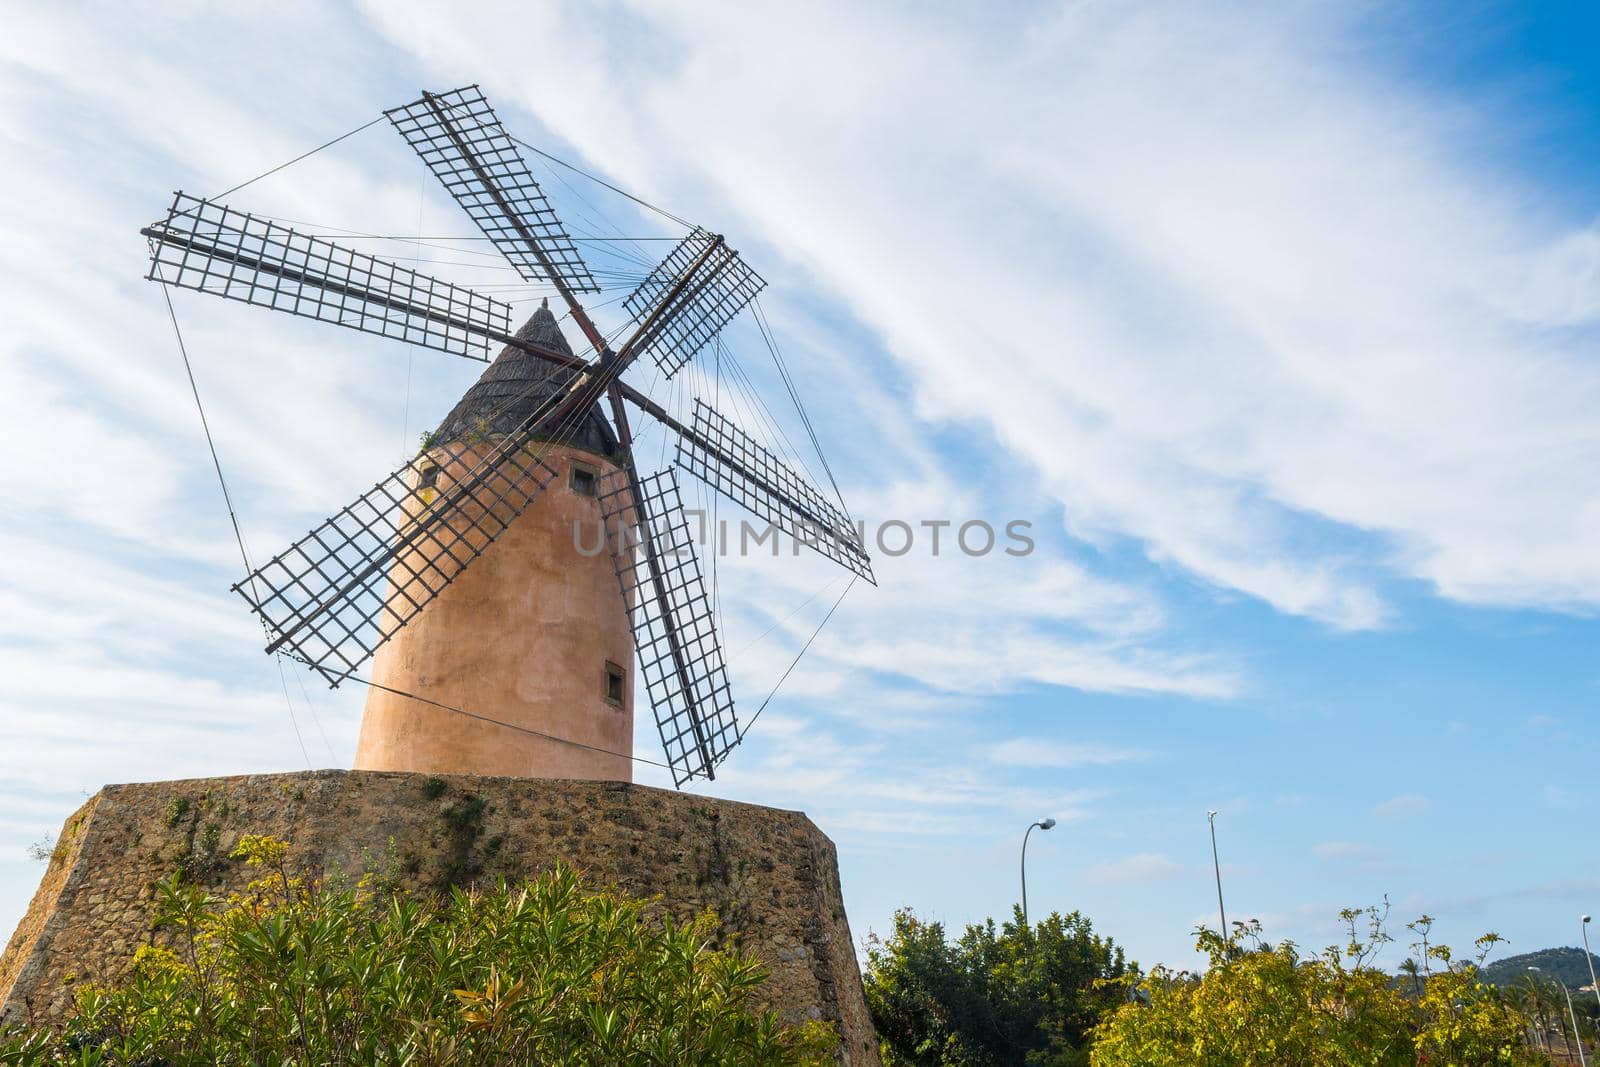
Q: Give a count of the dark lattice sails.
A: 6